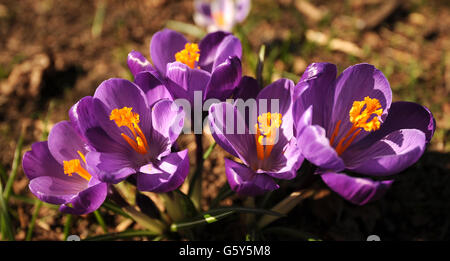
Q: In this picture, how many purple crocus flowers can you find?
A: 5